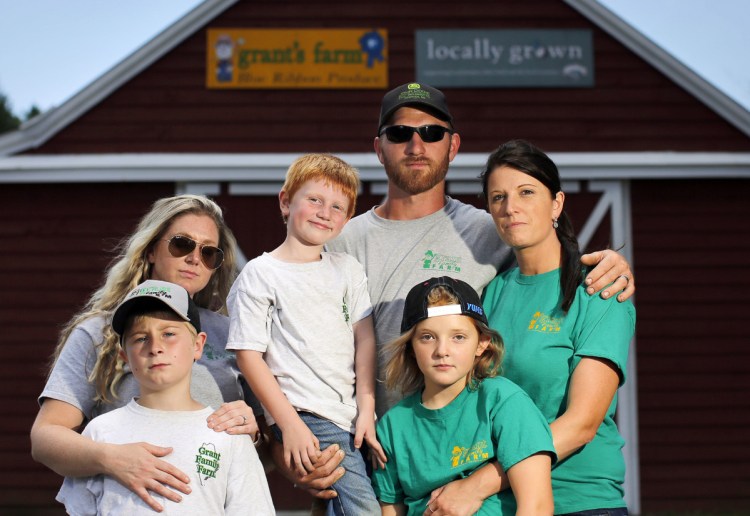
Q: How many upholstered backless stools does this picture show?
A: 0